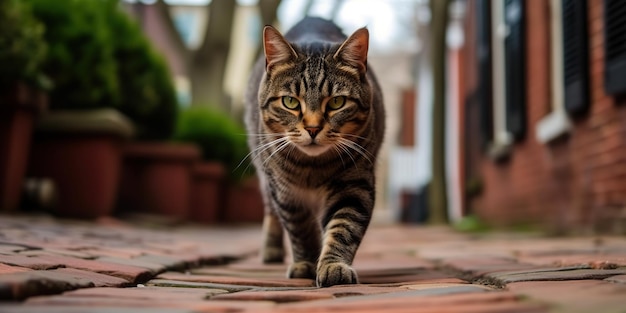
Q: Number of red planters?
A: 5